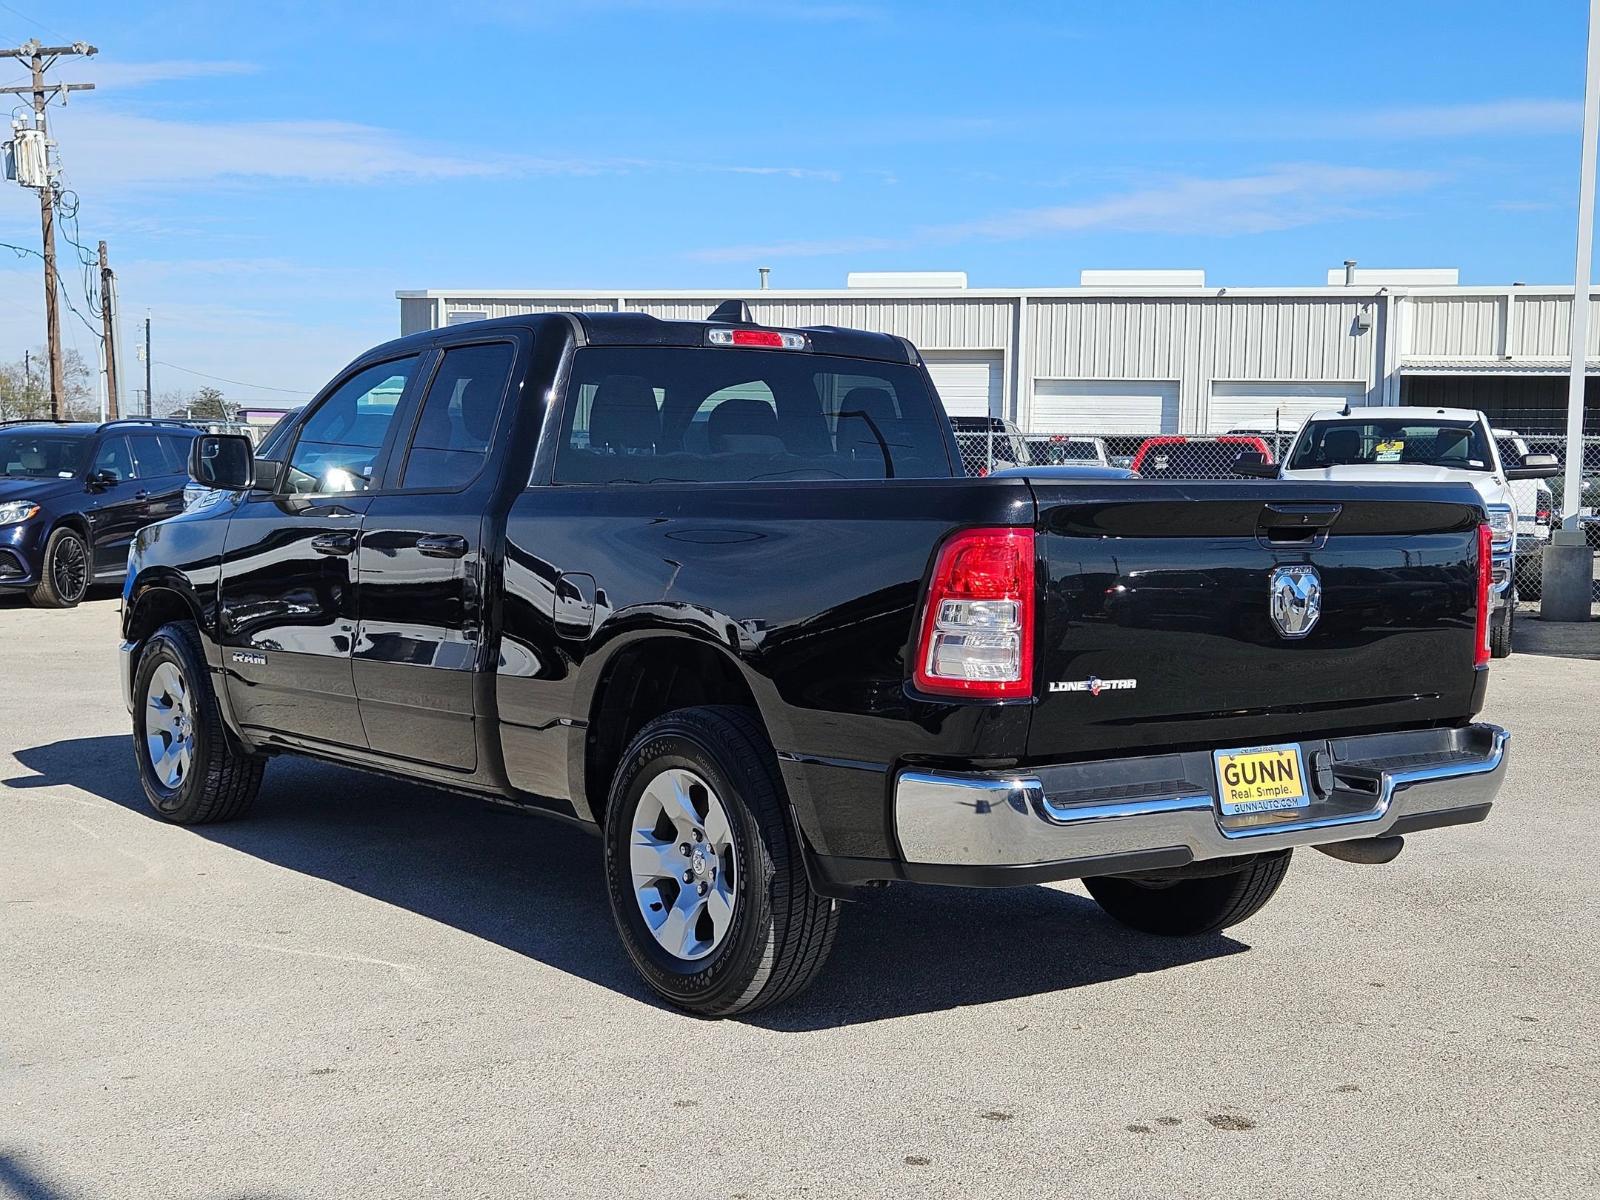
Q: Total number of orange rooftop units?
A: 0